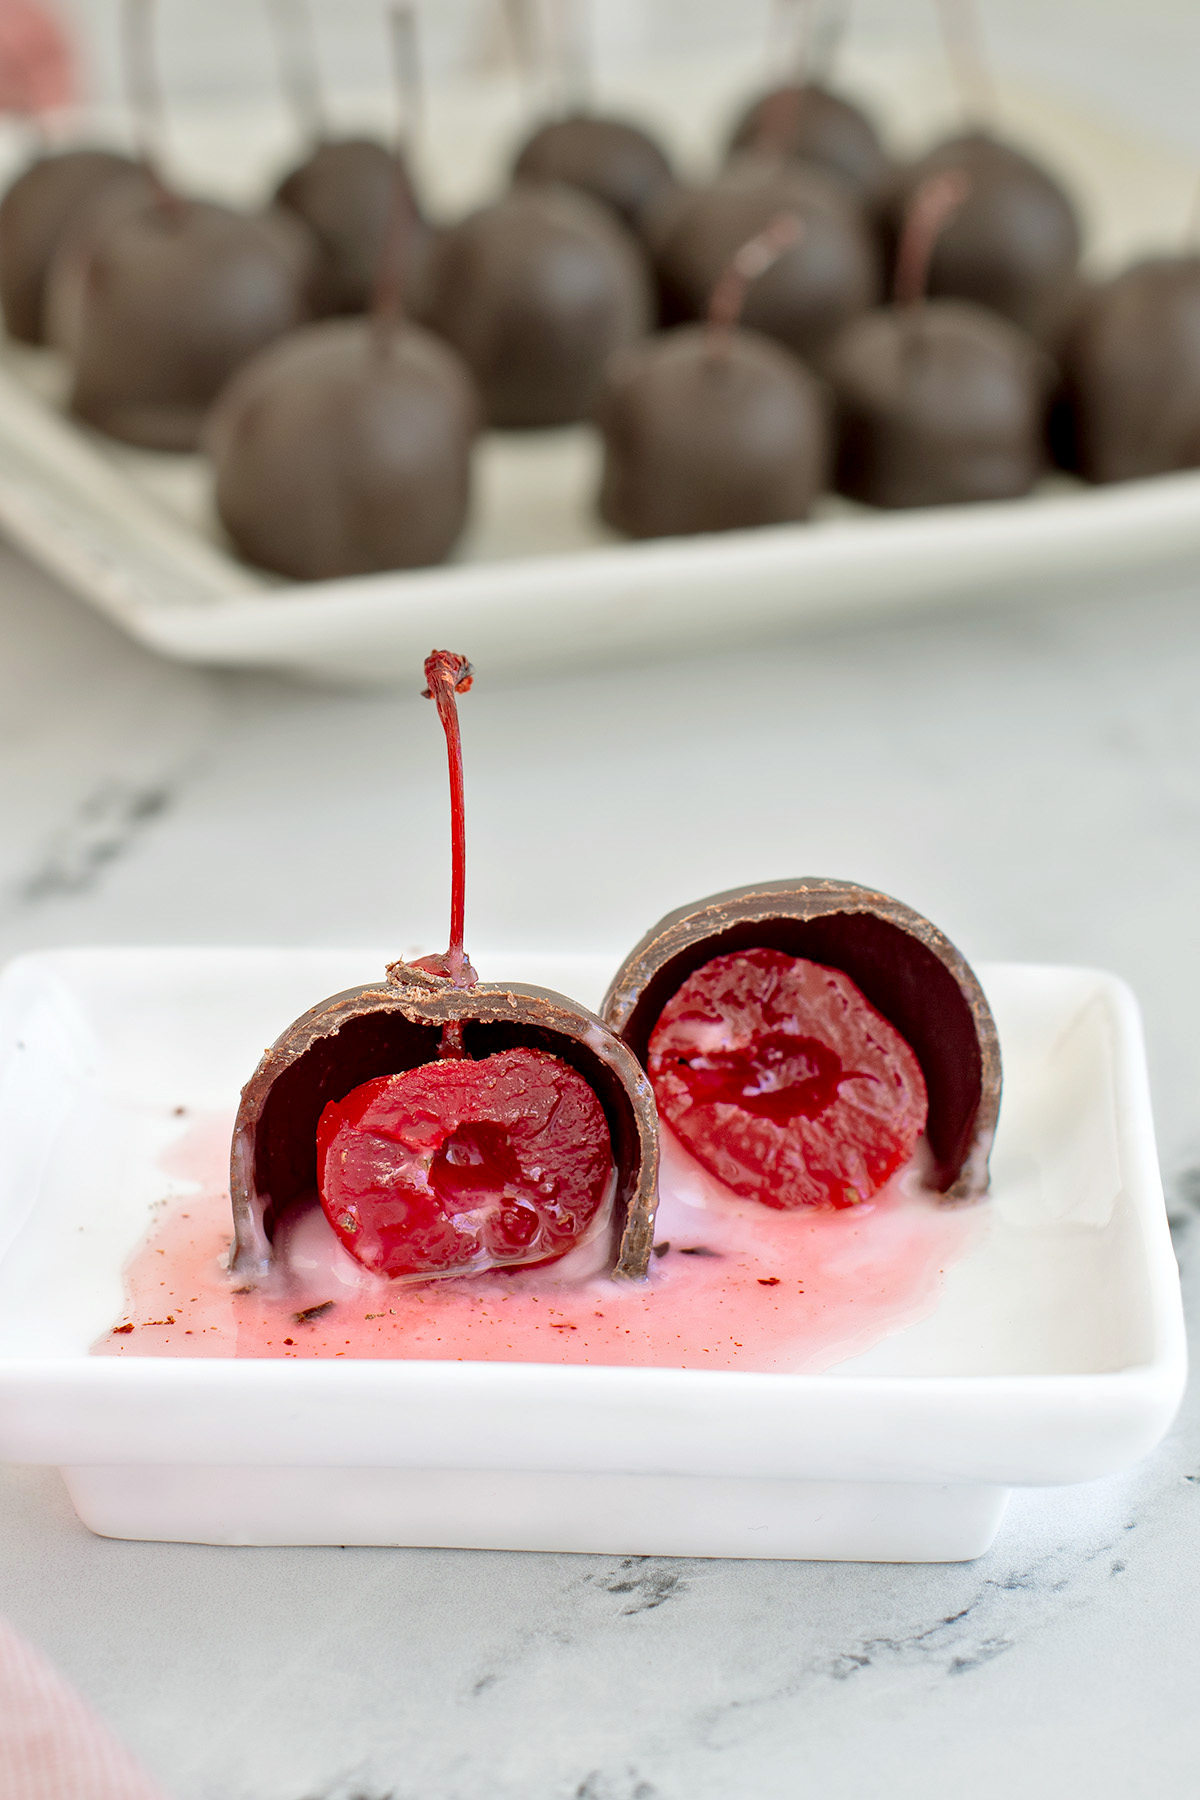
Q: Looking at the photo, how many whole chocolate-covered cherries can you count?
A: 12